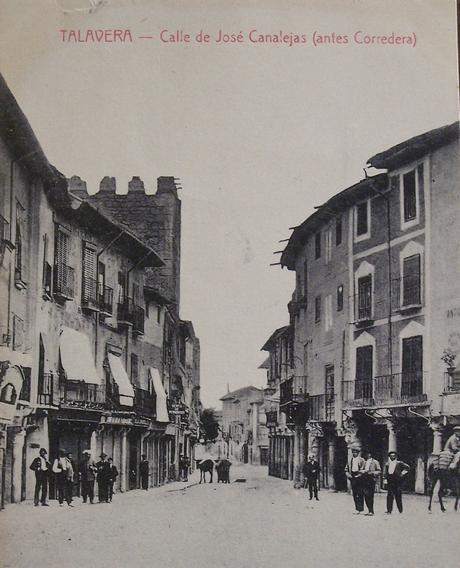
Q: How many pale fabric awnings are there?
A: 3